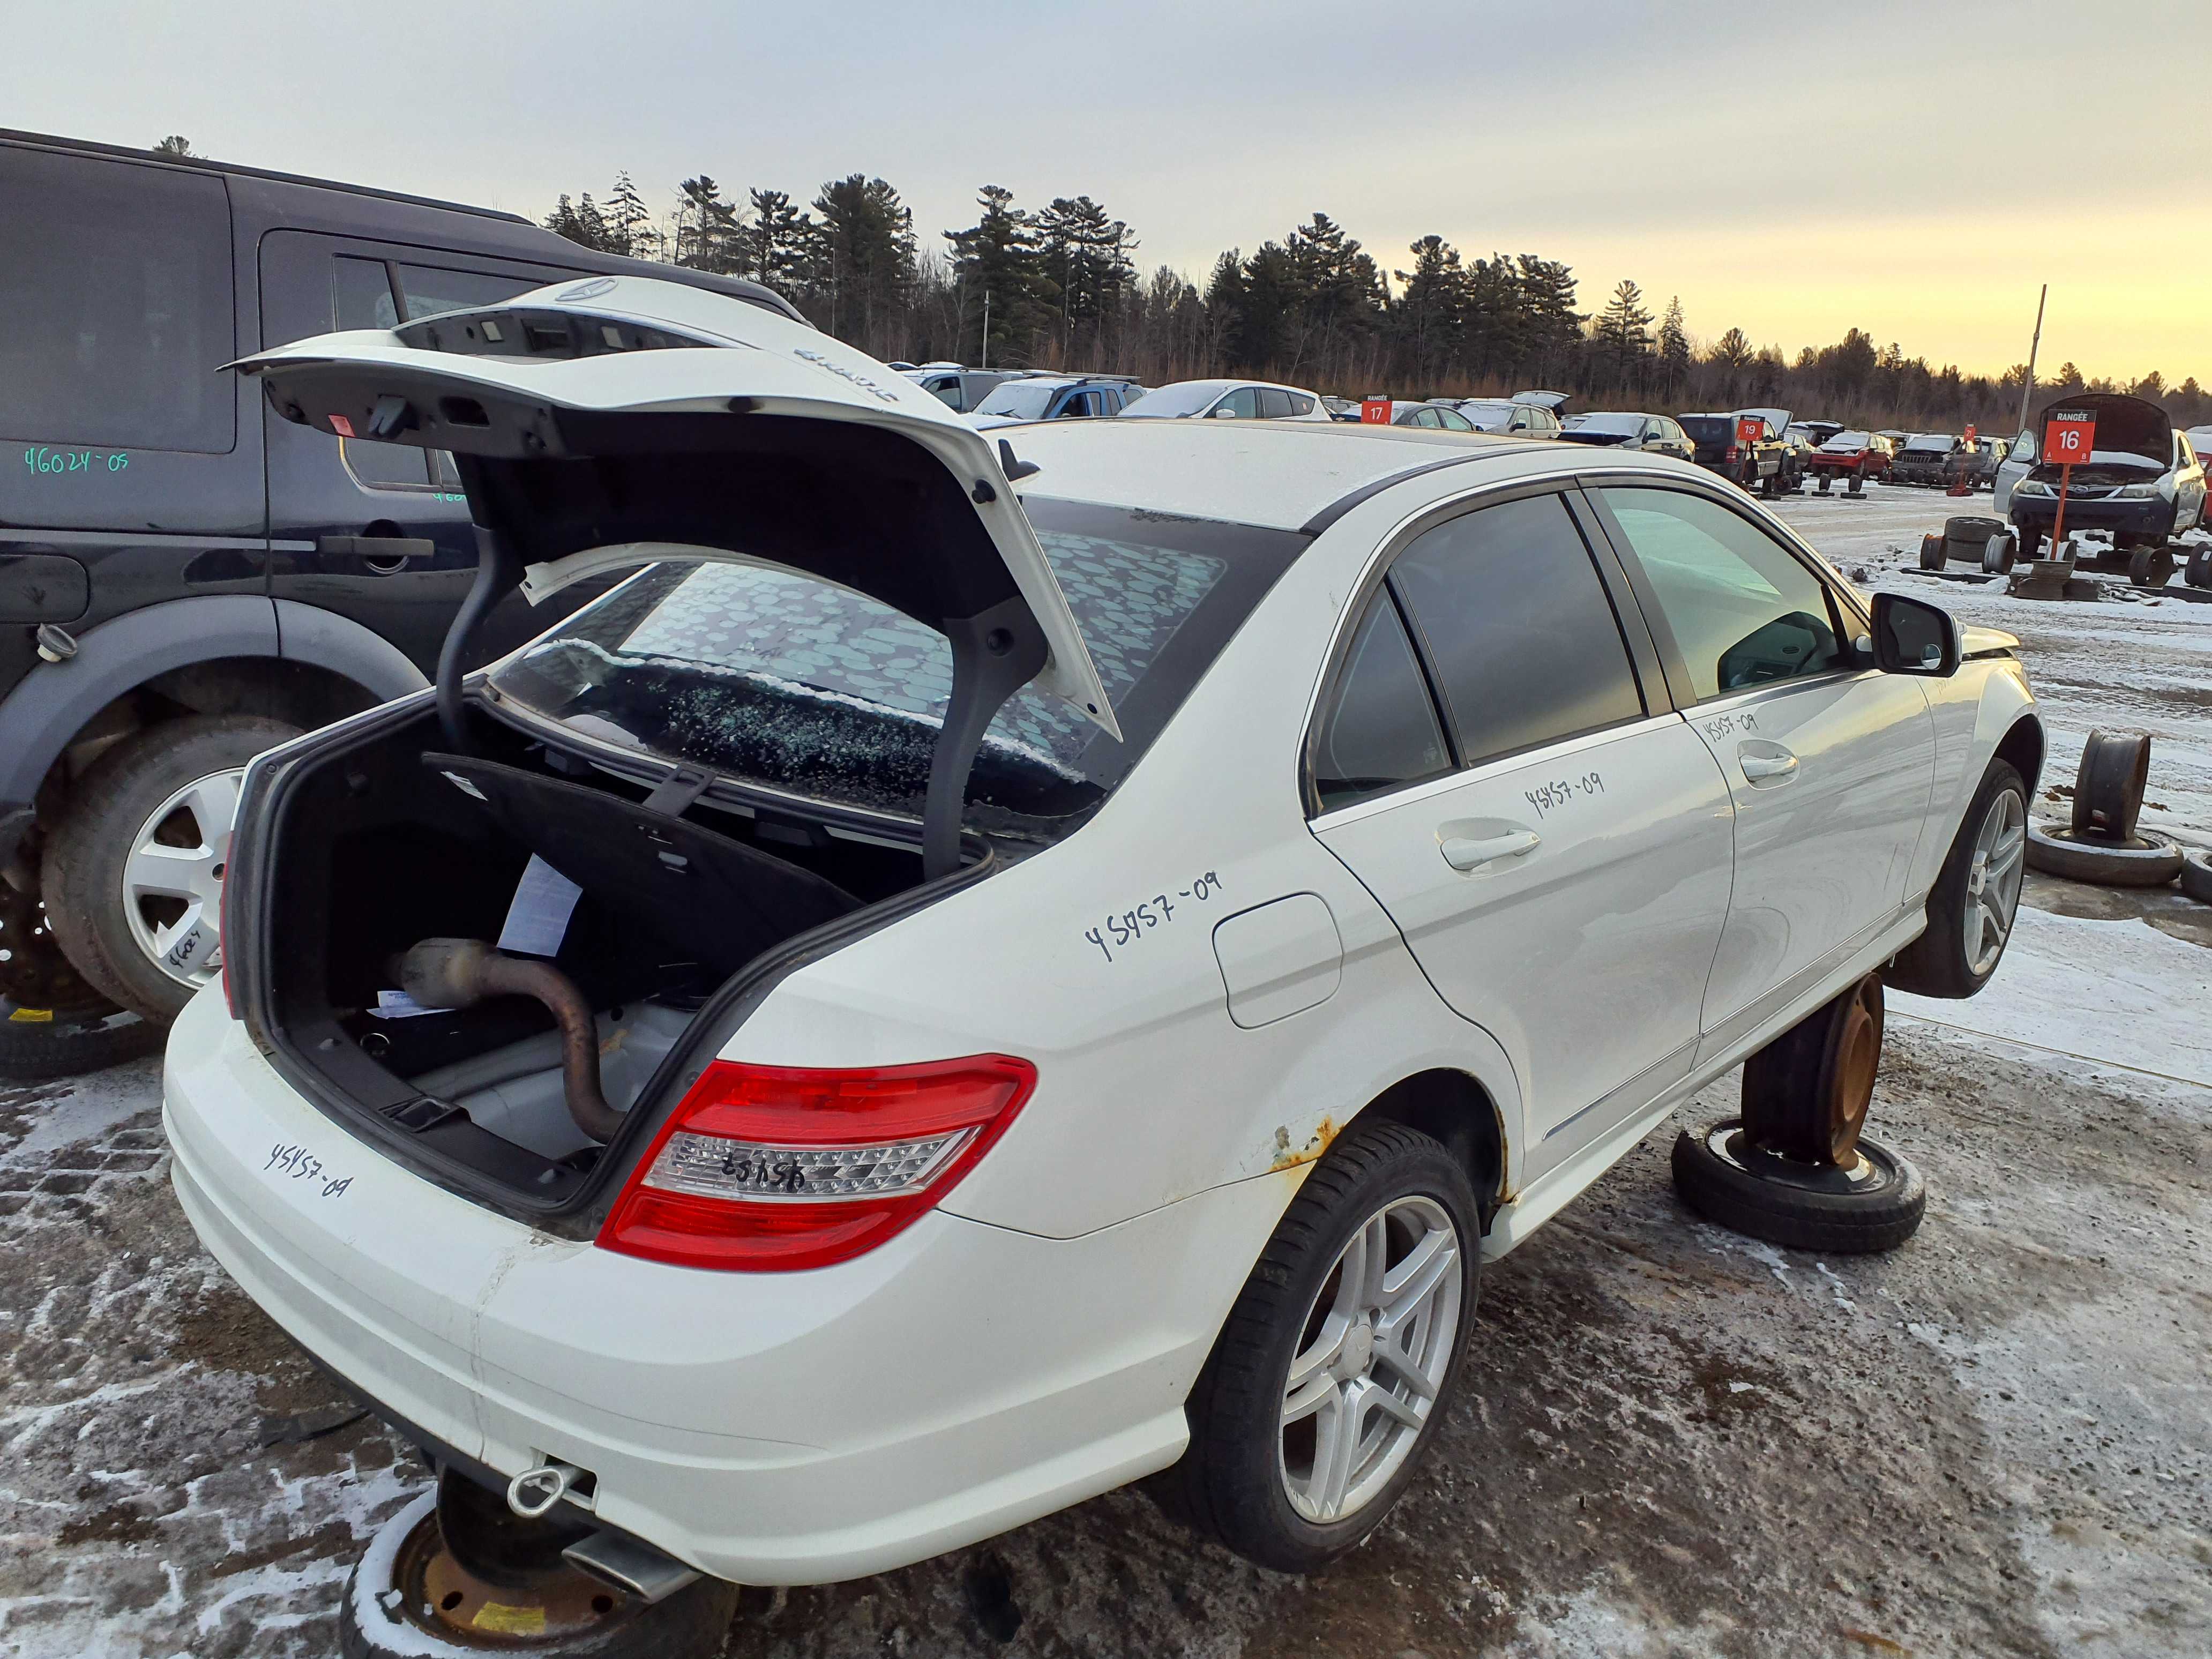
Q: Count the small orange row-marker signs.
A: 4